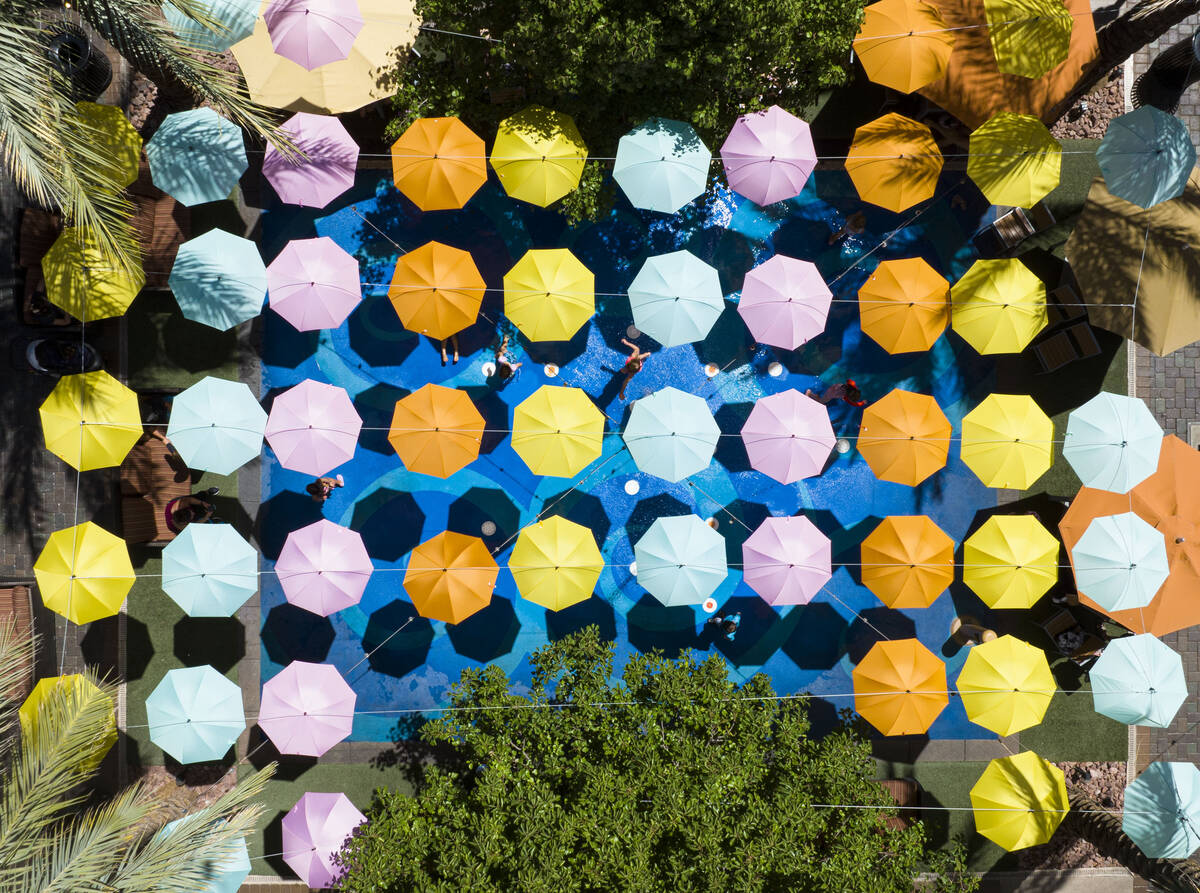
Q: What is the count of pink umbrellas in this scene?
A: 11